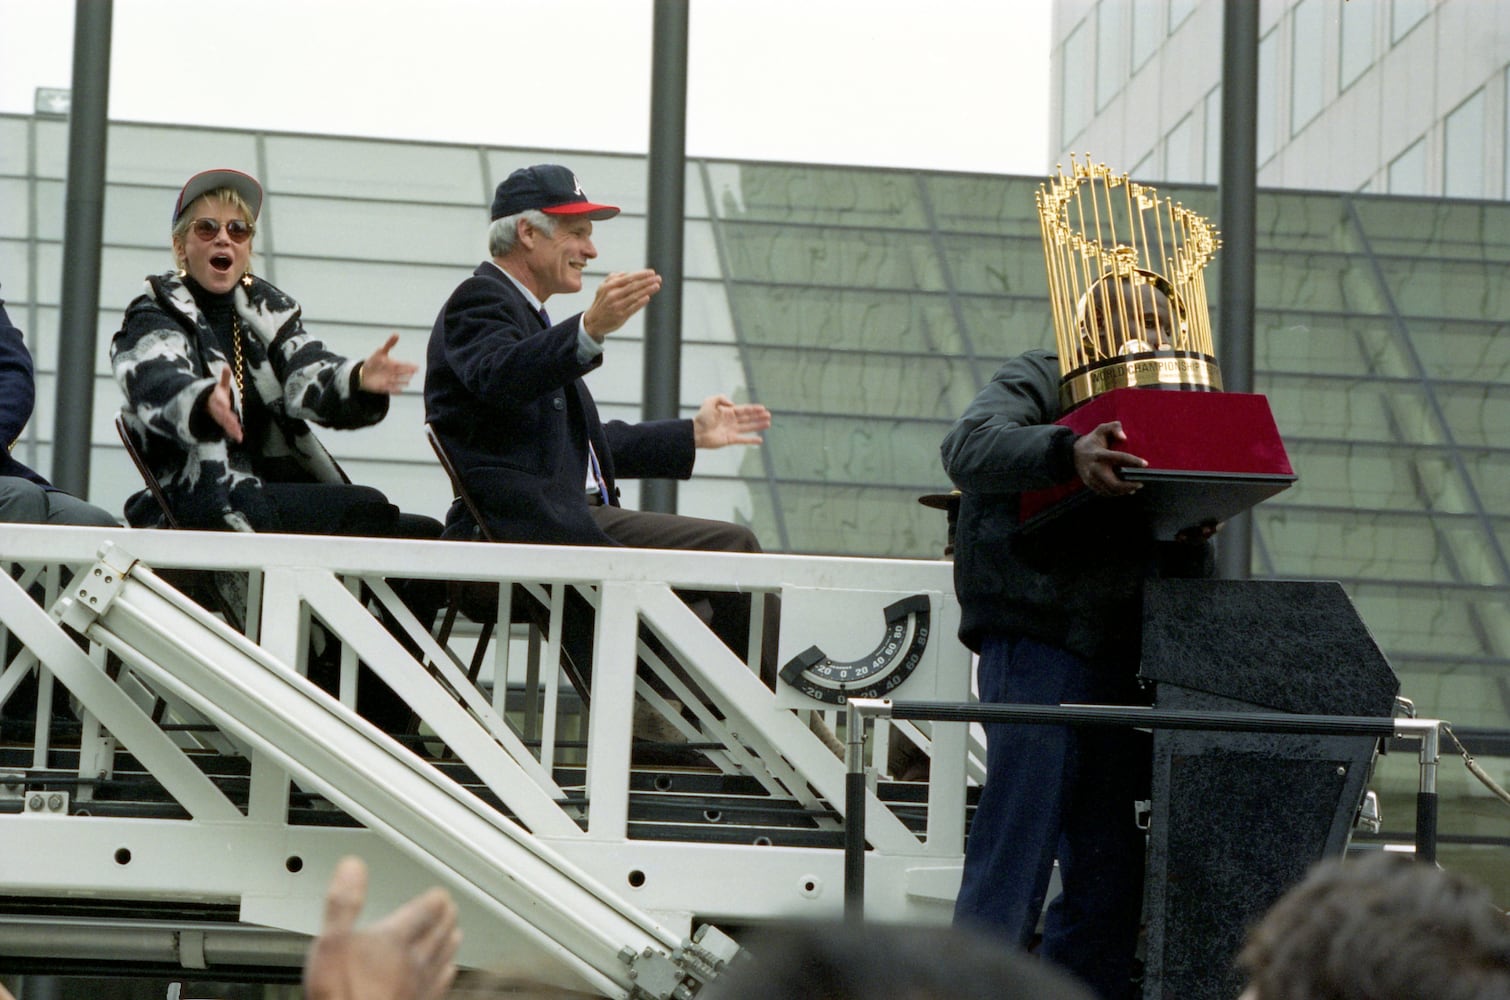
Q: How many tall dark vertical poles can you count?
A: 3